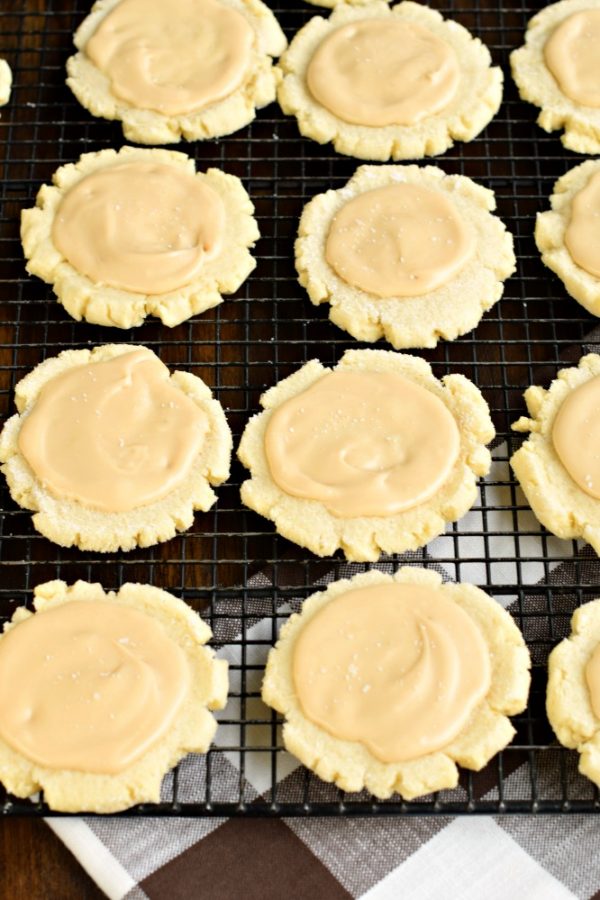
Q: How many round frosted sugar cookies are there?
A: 12